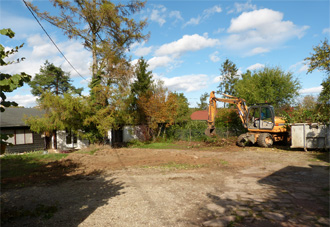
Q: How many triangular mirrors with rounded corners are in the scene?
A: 0